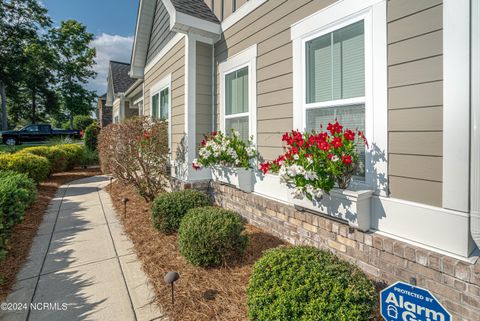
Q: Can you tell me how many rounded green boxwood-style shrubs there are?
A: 3